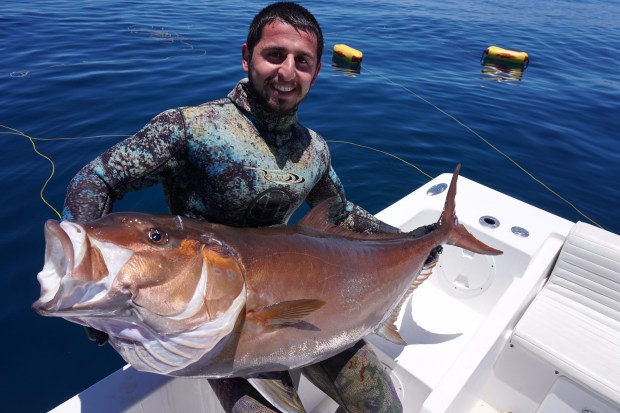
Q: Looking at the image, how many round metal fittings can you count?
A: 3